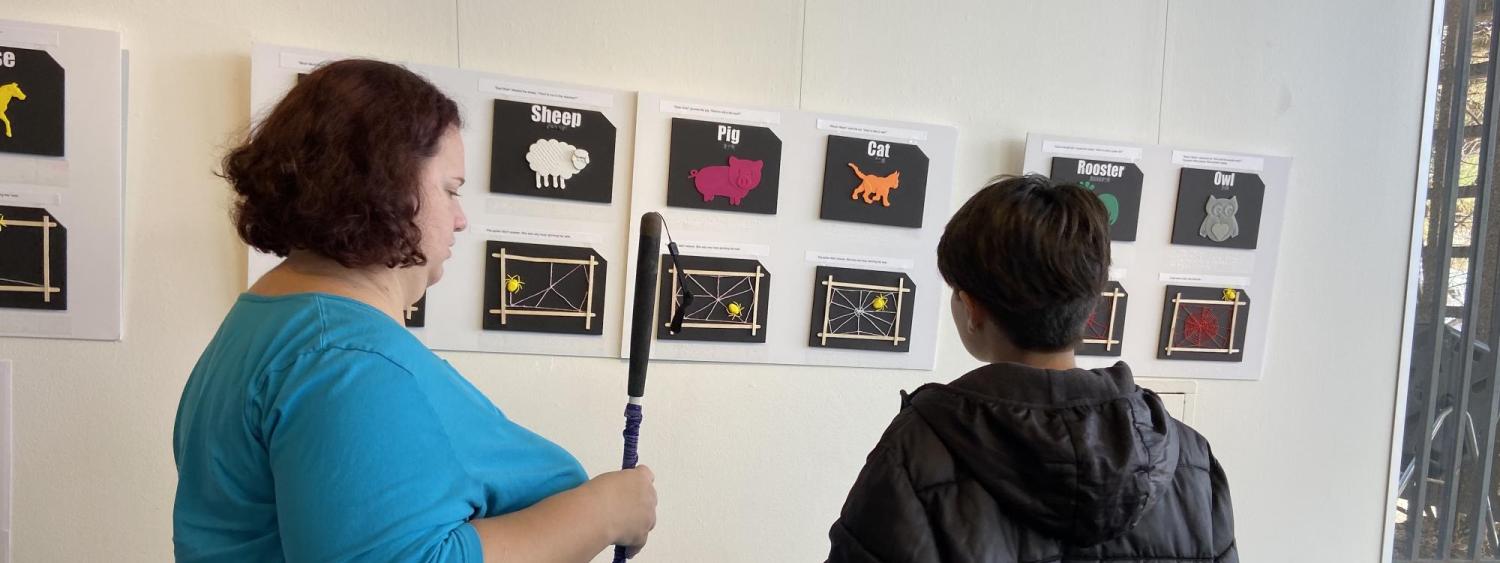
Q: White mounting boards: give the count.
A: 4